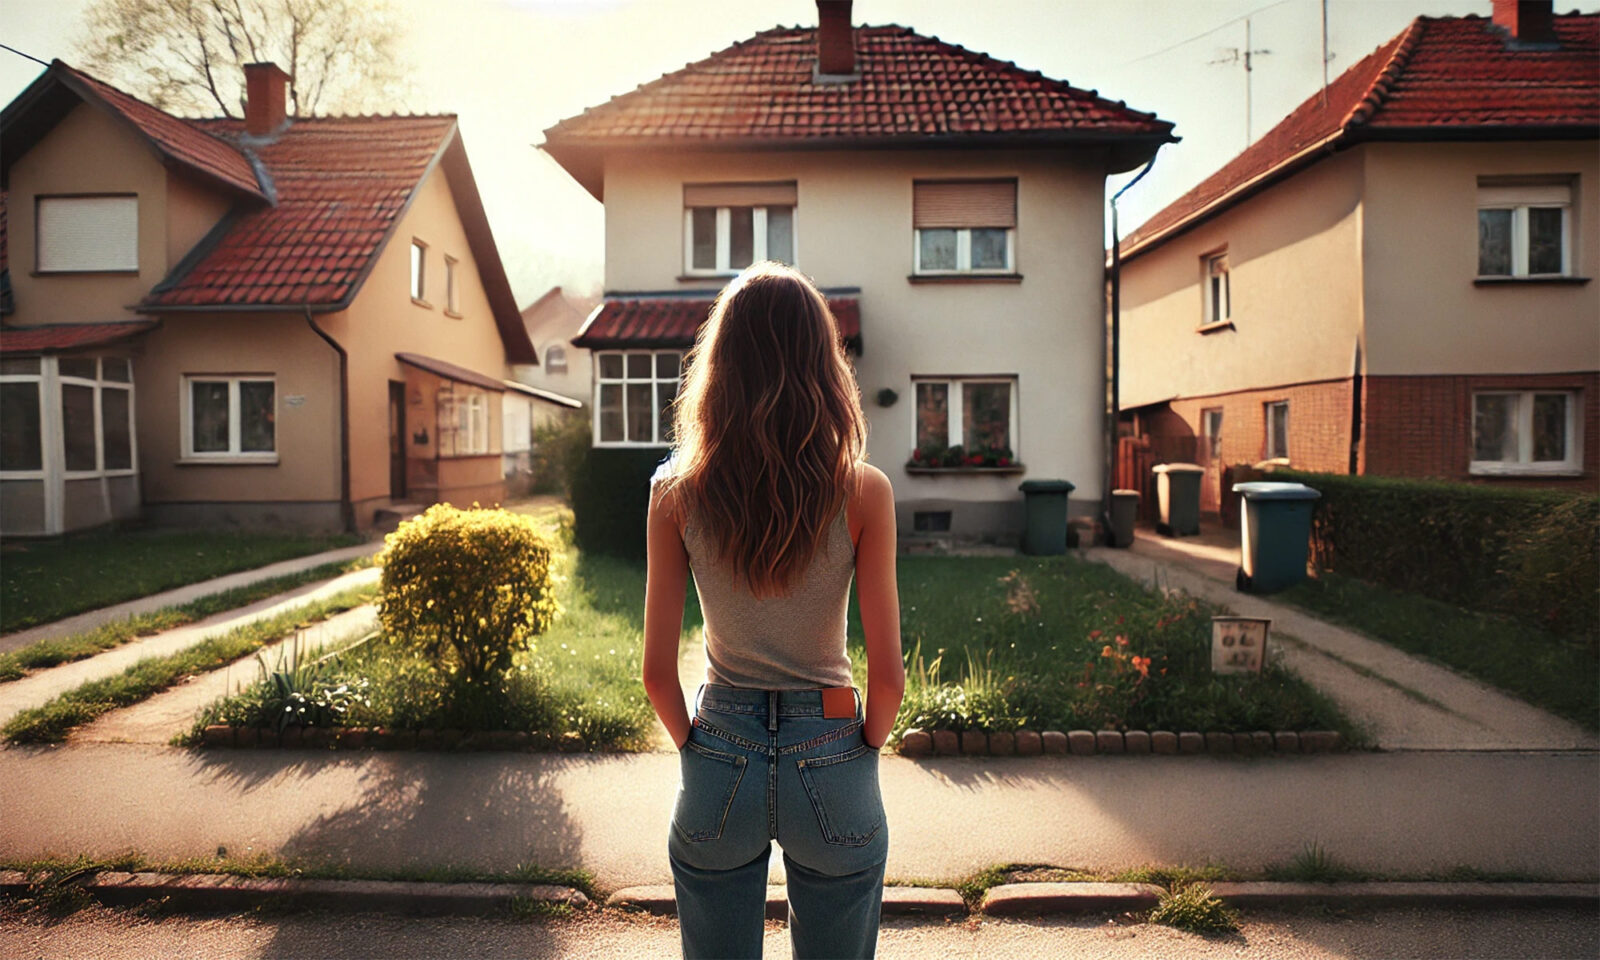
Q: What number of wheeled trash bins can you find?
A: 4